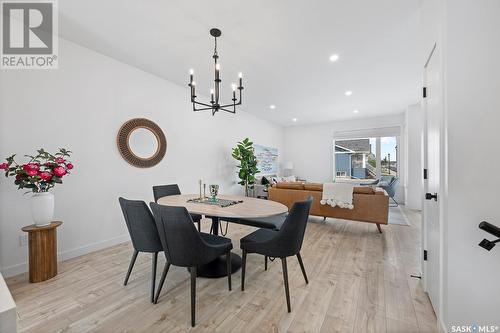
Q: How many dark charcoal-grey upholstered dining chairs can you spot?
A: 4